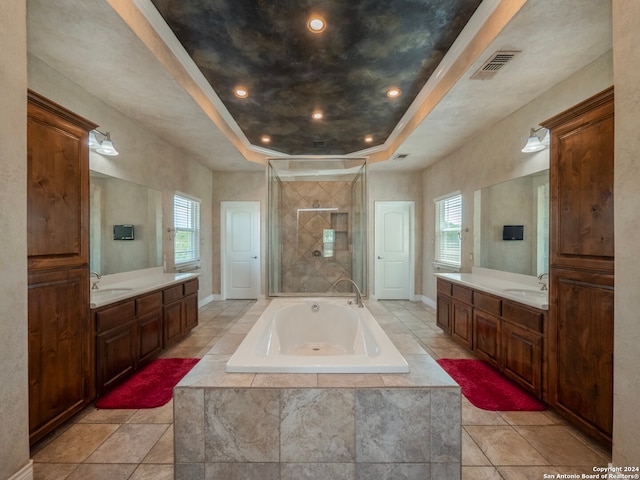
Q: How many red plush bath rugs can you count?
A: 2